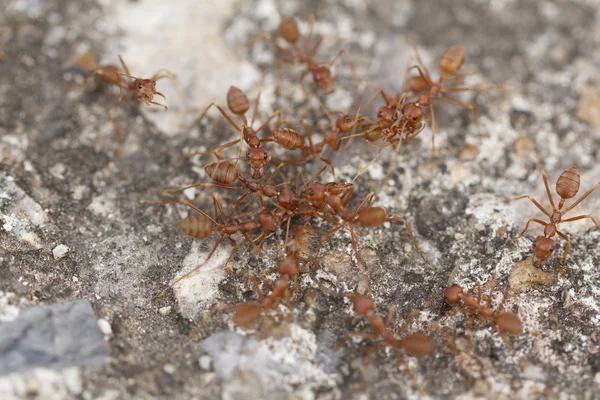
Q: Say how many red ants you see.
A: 13